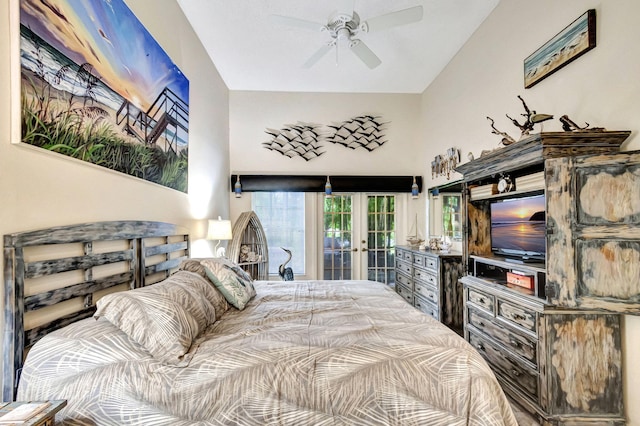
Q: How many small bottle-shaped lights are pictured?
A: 3